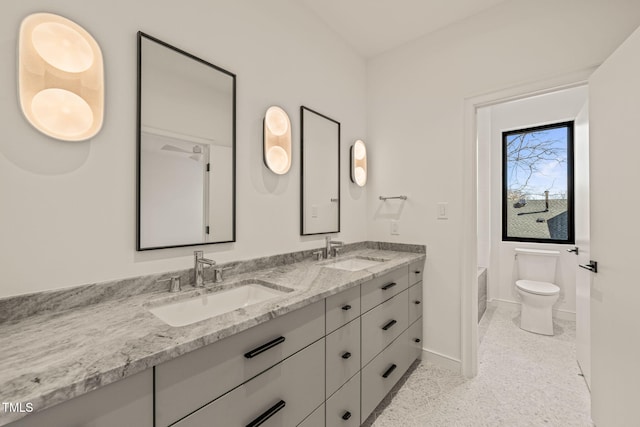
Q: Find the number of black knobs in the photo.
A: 6